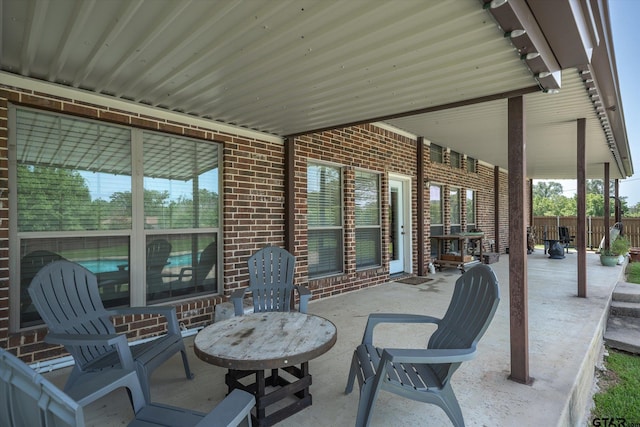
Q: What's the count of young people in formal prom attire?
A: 0